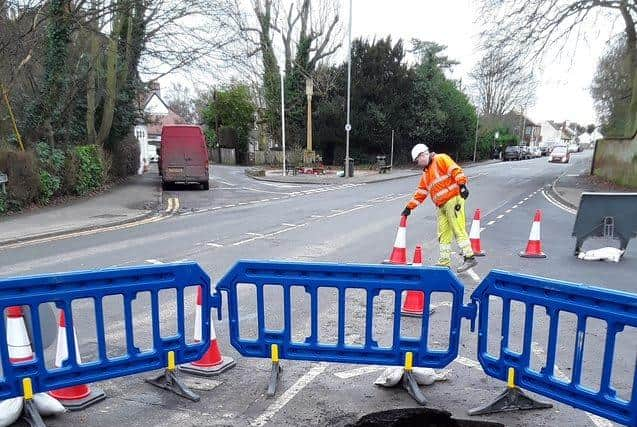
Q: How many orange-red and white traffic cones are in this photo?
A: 7